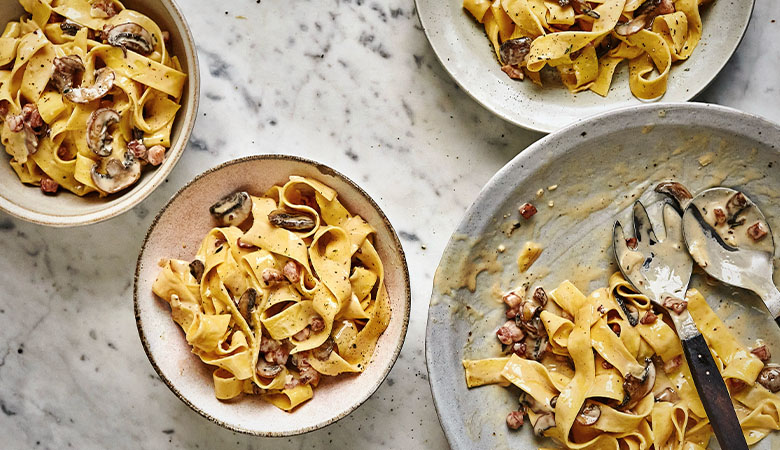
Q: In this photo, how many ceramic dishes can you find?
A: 4